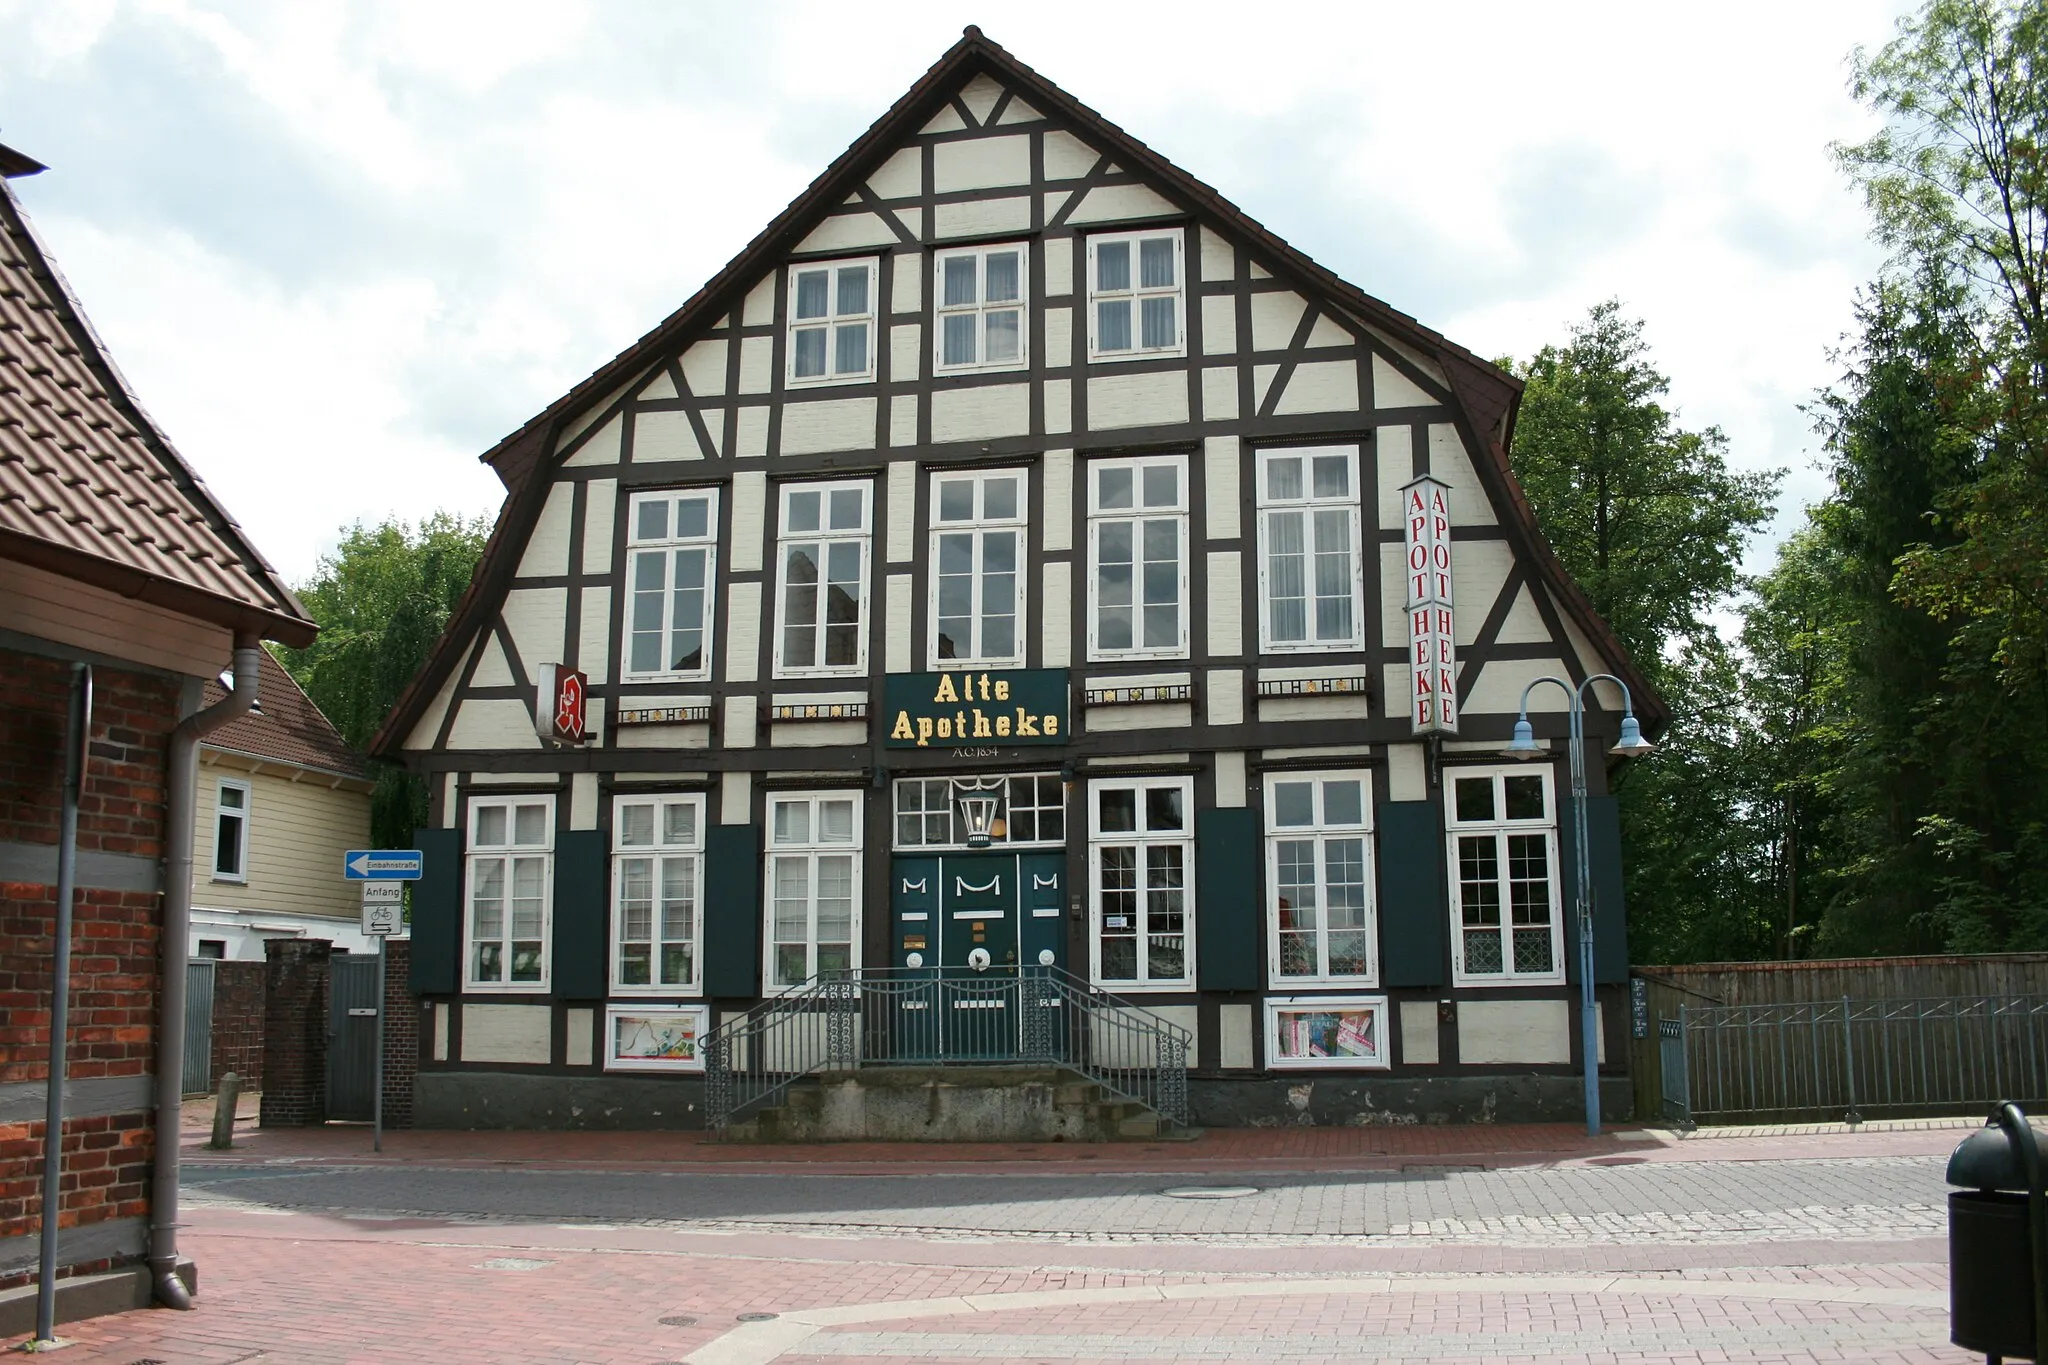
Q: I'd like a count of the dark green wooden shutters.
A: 6